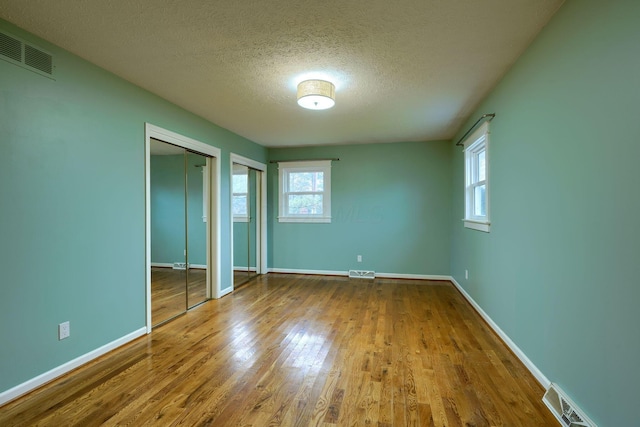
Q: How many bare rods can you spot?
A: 2